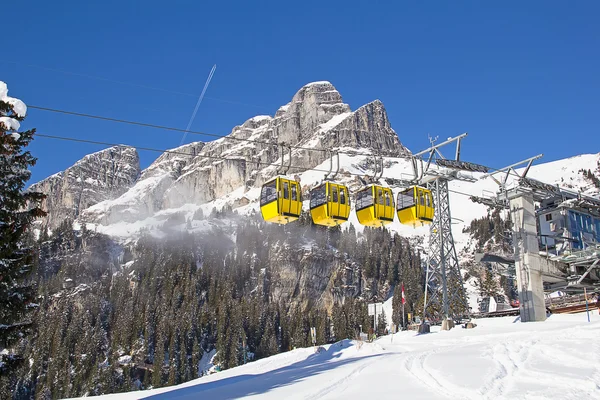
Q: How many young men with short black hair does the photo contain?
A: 0